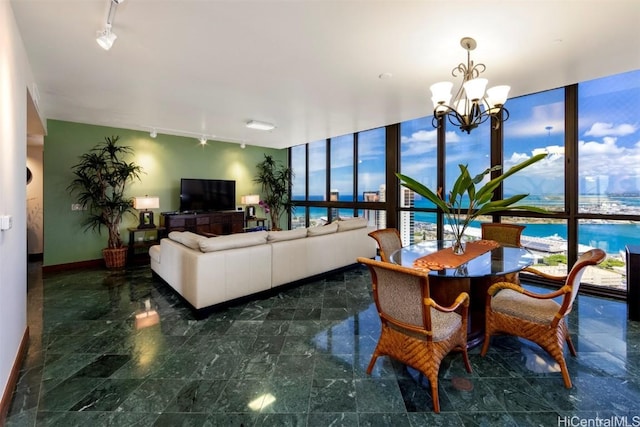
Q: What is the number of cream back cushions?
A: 5